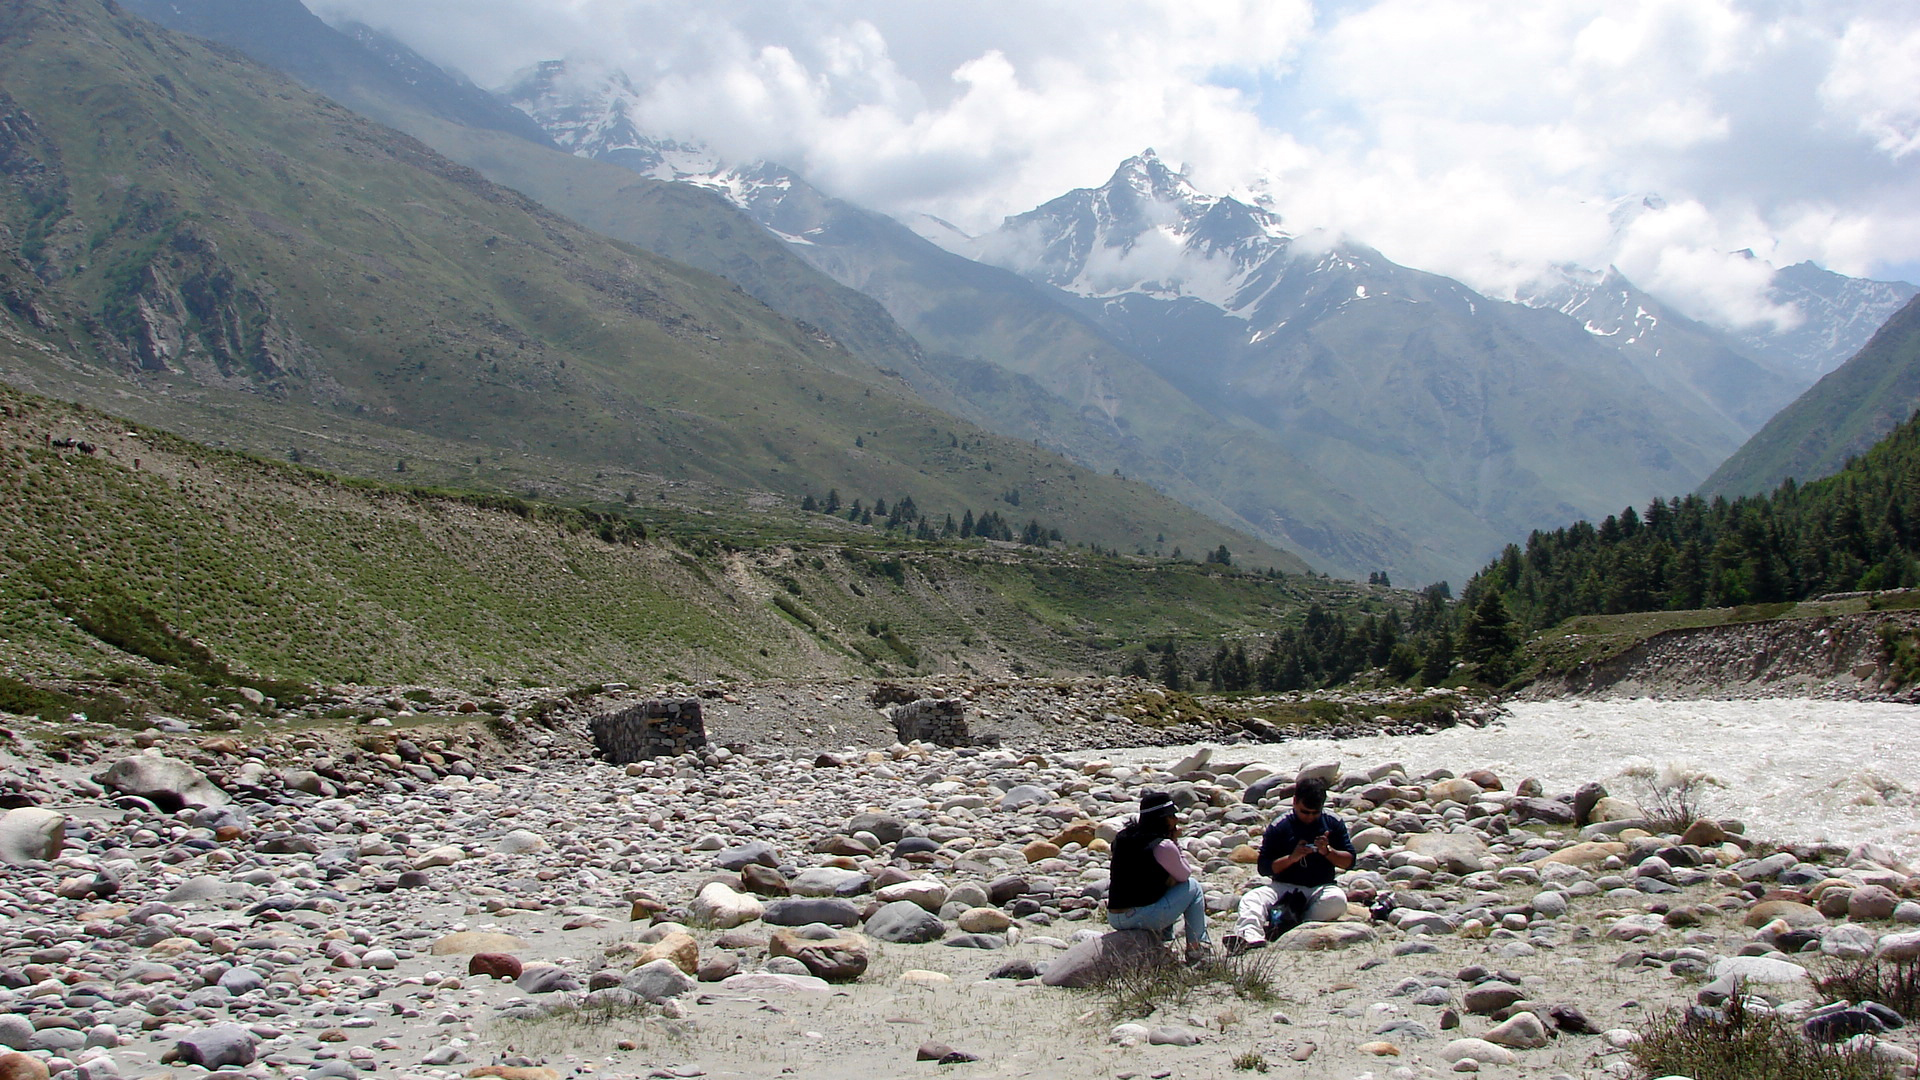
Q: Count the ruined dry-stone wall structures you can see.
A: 2